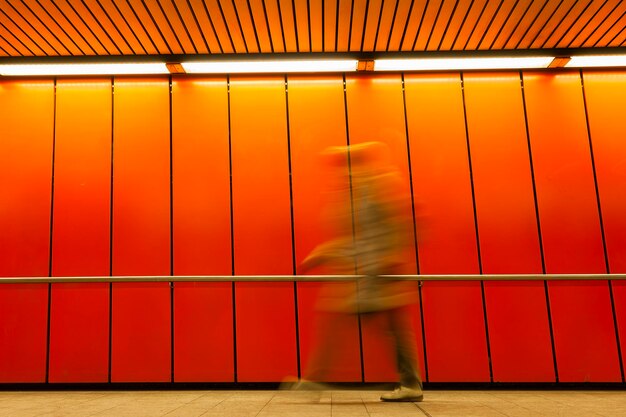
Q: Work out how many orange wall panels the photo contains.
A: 11